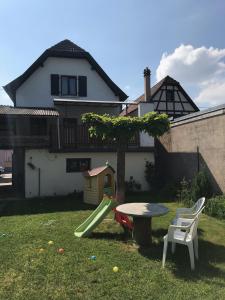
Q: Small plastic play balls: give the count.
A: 5